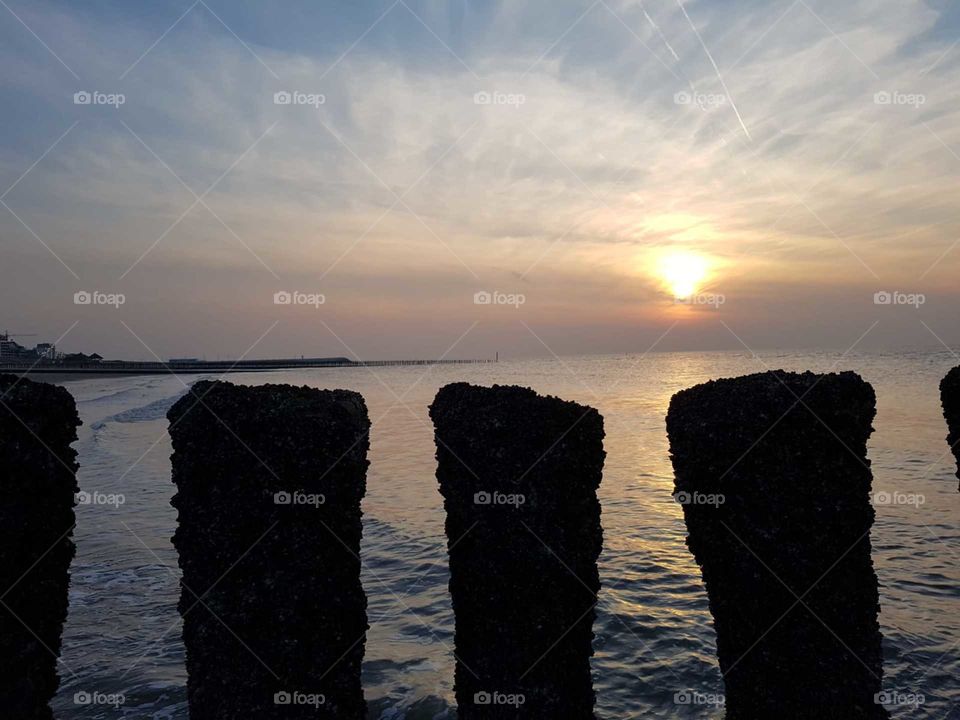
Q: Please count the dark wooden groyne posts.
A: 5